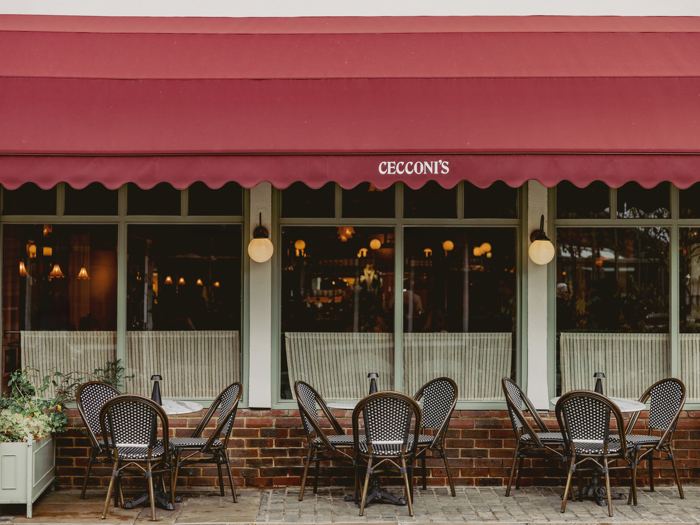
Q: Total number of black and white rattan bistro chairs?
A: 9